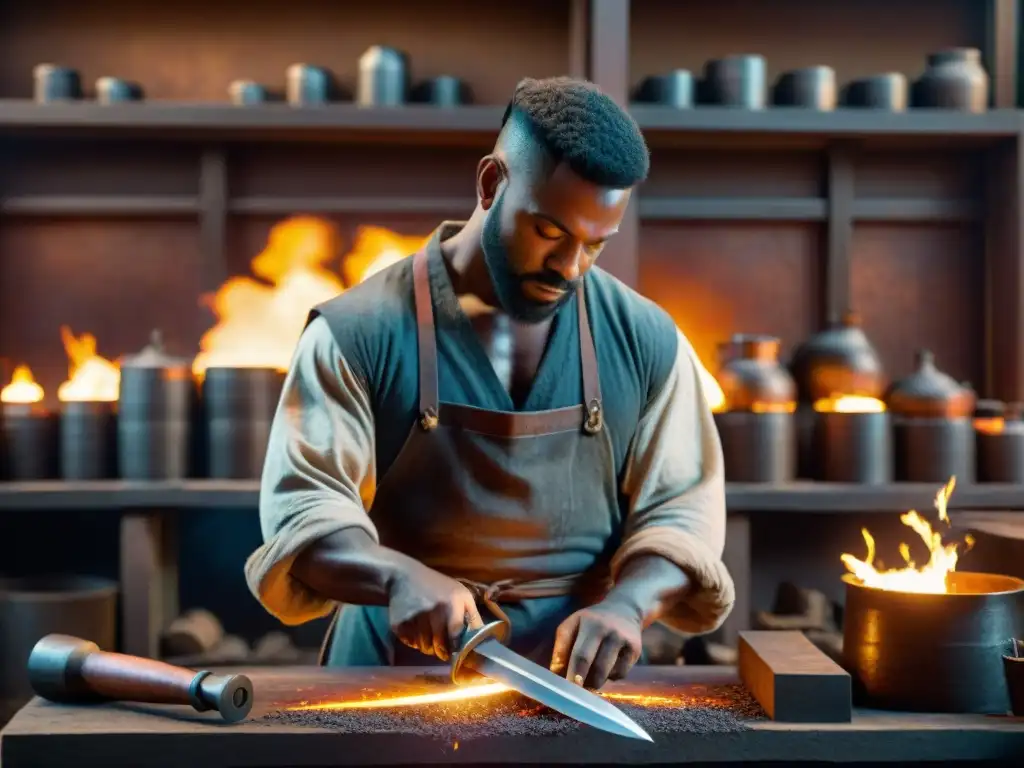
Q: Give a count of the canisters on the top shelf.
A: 11